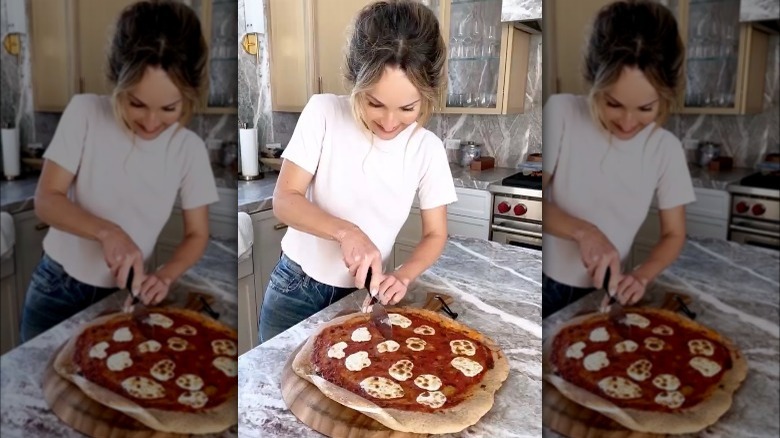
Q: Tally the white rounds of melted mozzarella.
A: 13